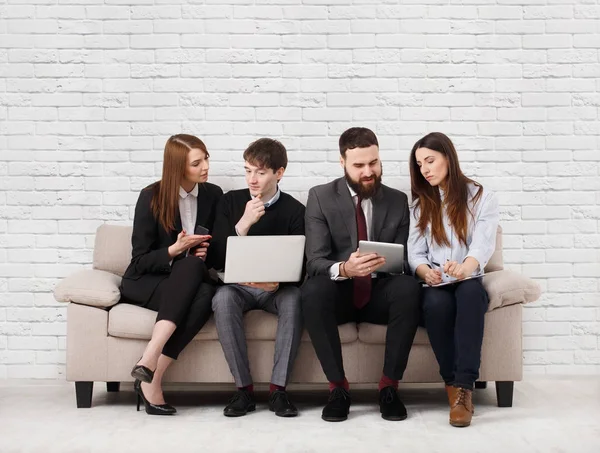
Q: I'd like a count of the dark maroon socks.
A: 4